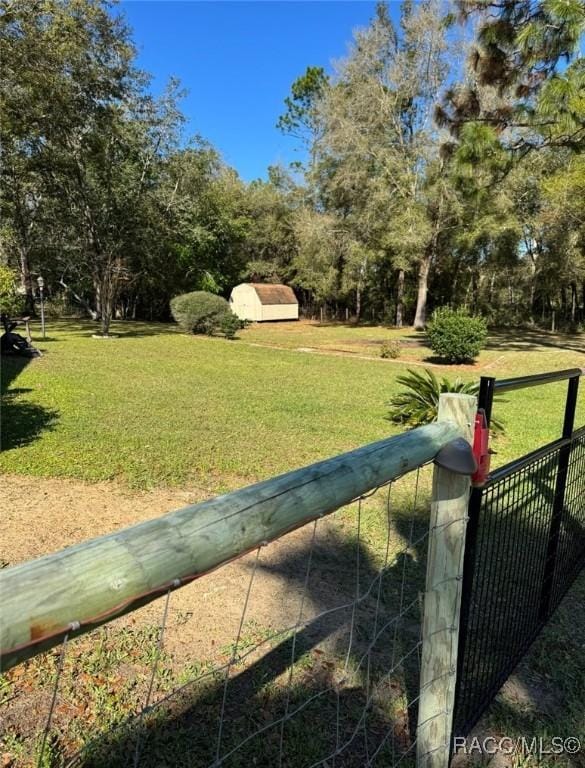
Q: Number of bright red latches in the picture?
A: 1